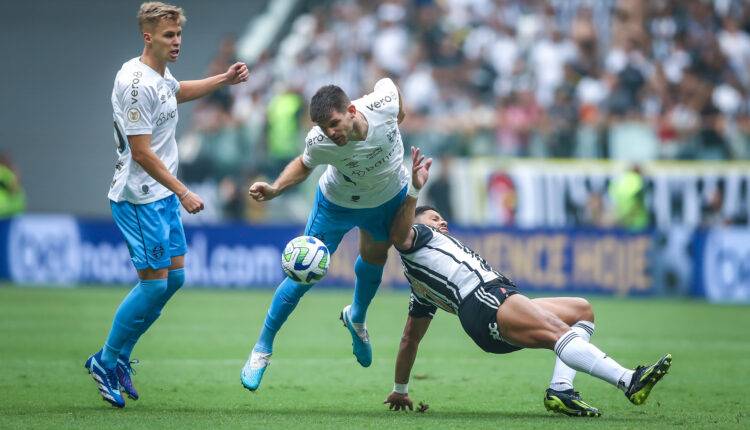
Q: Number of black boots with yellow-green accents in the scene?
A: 2